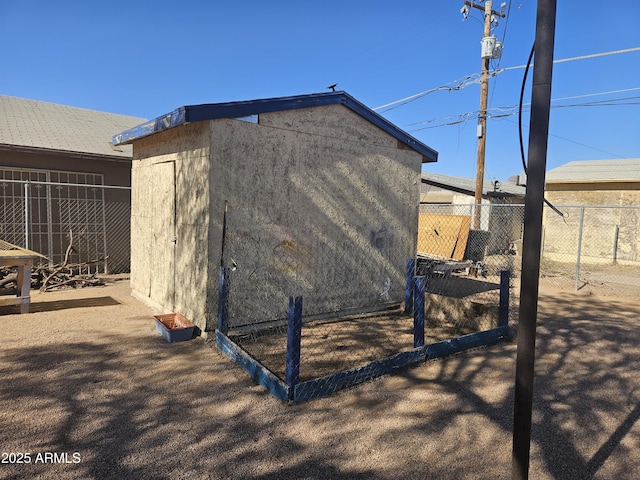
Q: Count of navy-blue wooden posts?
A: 5